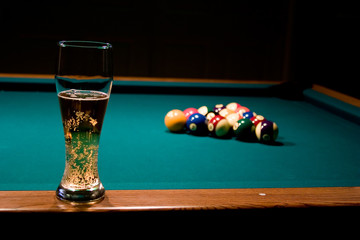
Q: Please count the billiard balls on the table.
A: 15